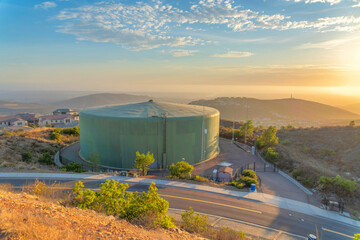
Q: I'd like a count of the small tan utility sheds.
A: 1